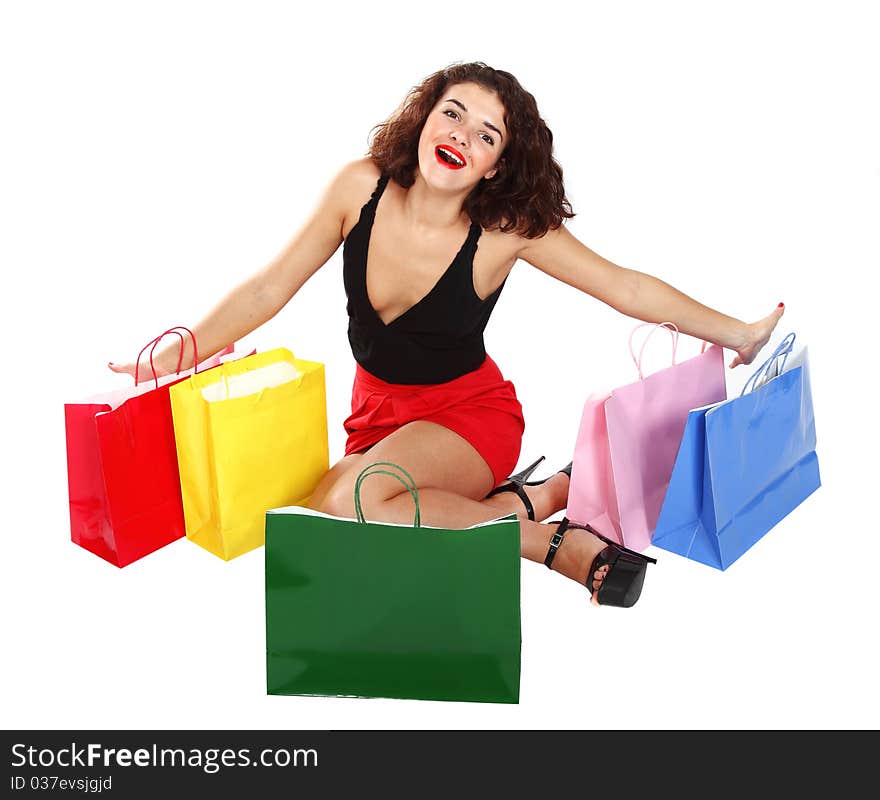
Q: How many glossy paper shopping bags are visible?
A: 5